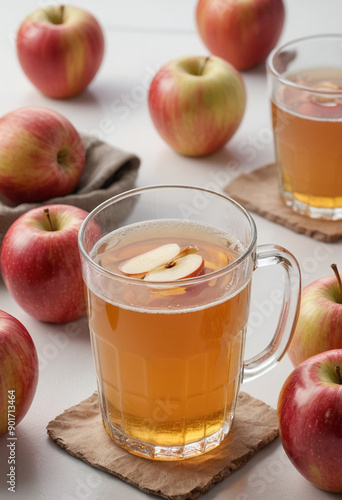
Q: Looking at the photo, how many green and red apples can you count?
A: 8